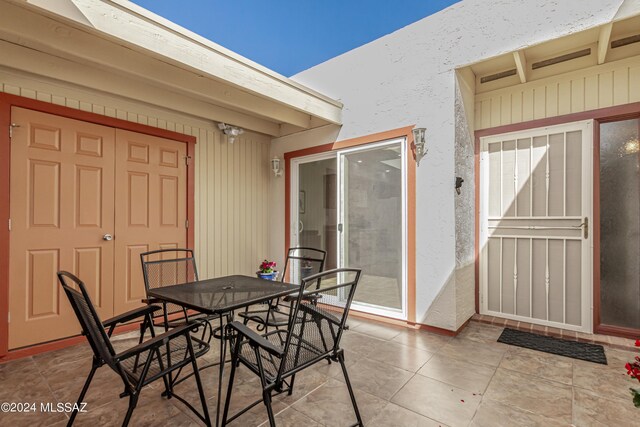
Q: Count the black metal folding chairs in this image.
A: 4